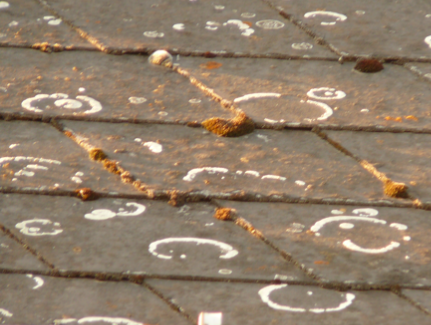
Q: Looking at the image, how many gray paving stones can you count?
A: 15